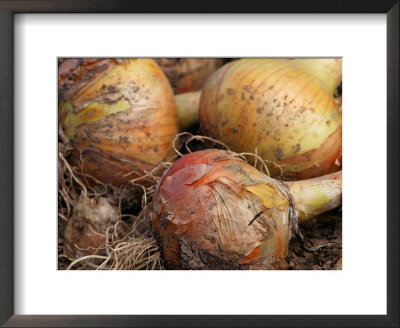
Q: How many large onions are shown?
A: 3